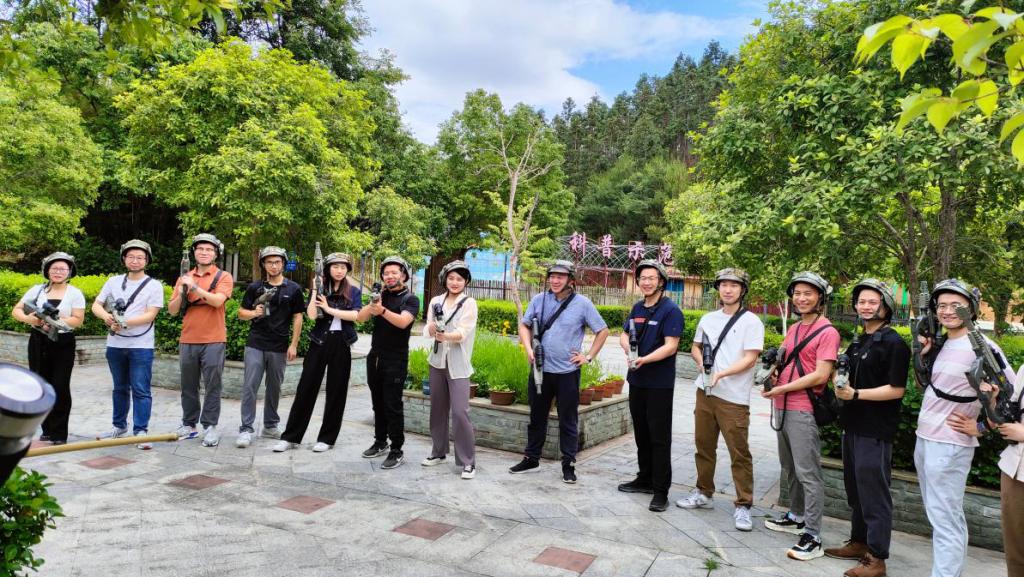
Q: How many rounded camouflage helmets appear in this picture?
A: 13